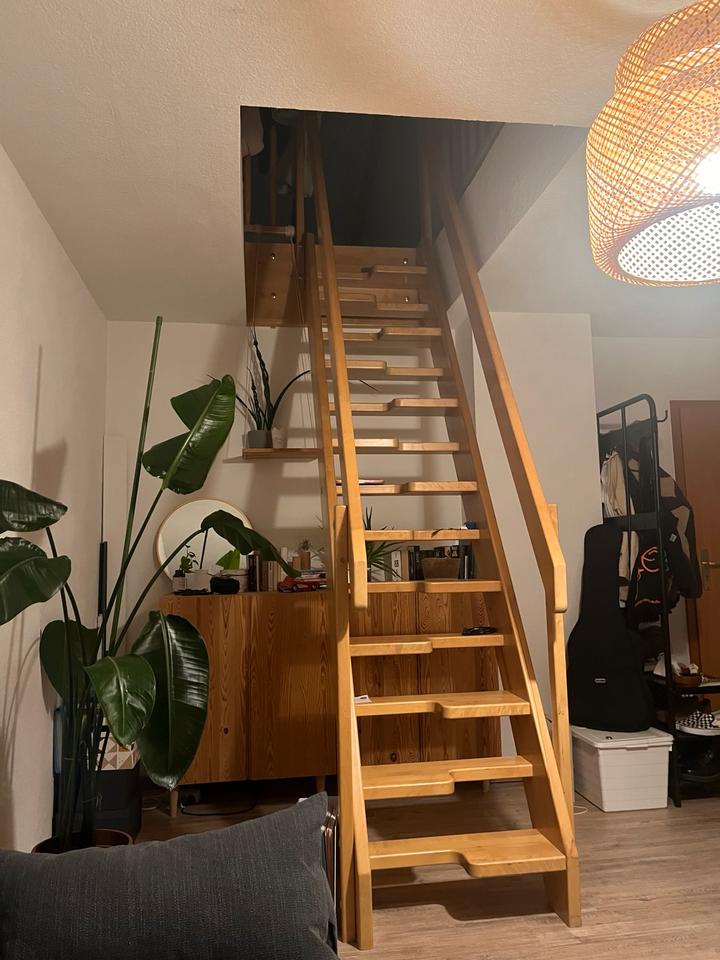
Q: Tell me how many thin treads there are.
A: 13